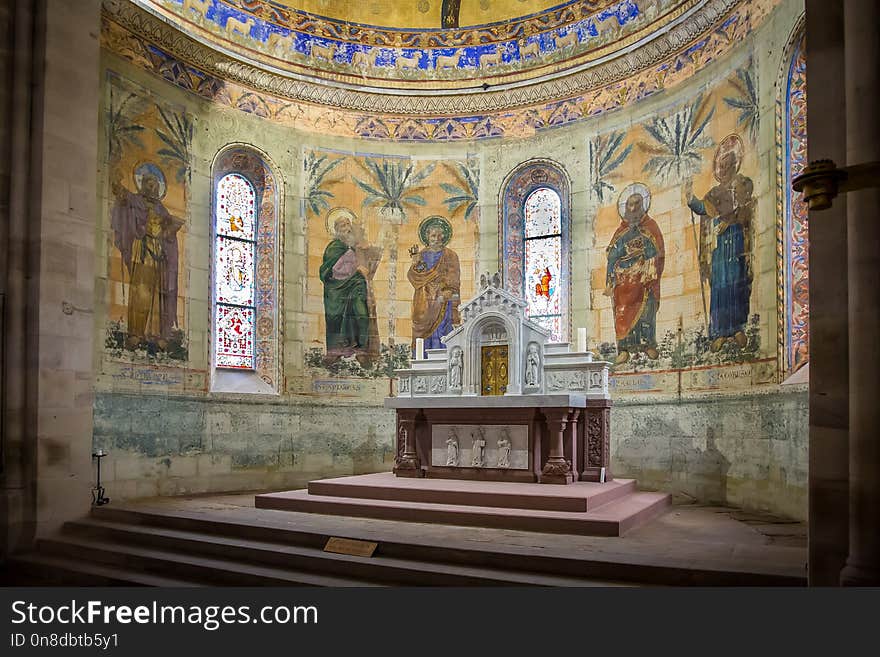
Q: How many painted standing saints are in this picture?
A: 5